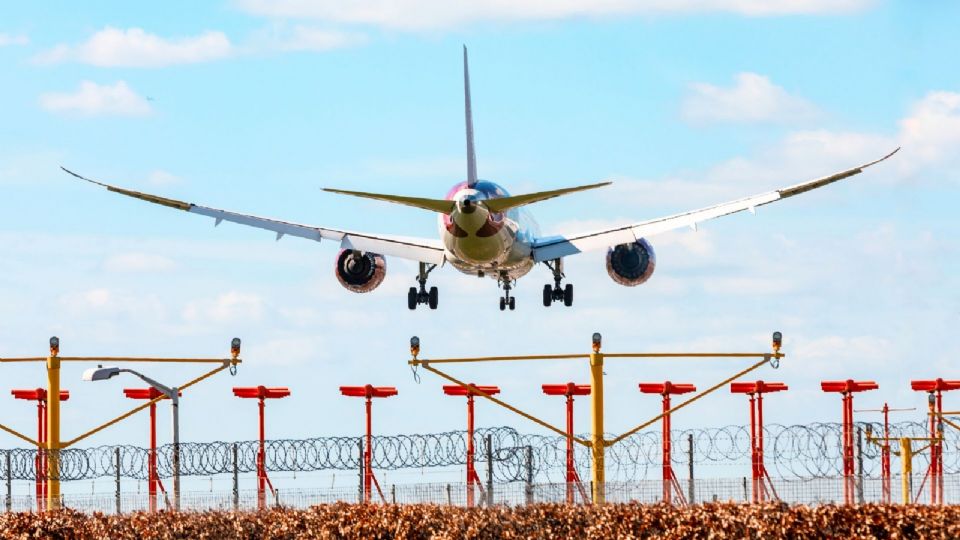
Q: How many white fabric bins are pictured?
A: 0